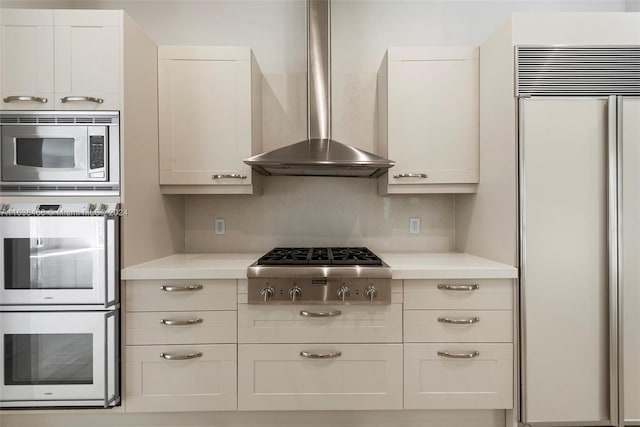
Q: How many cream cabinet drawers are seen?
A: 8